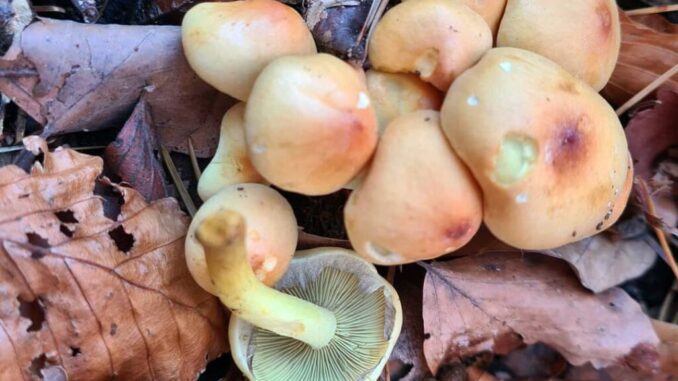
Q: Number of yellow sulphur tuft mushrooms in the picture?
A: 11